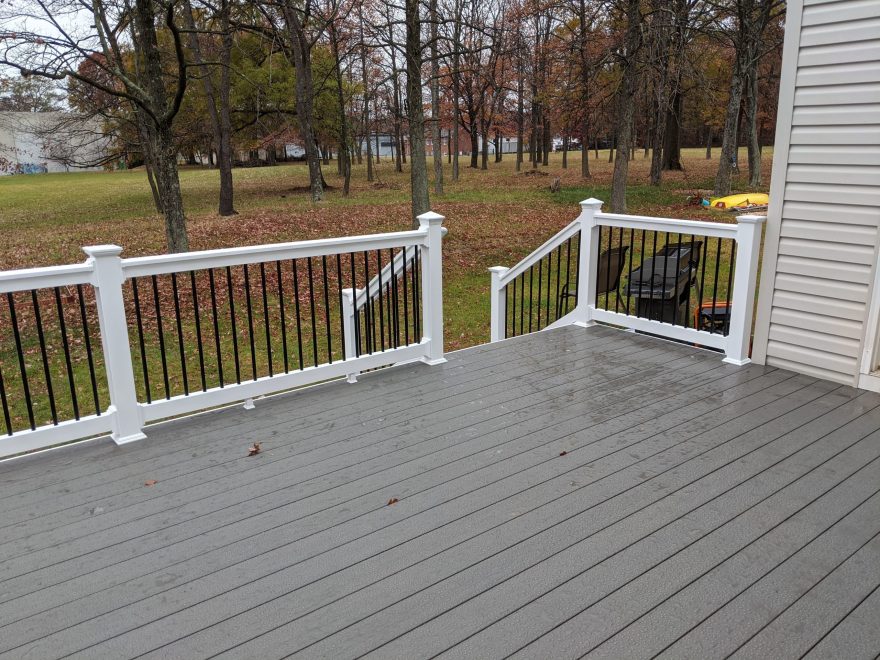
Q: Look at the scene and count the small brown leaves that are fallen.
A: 4